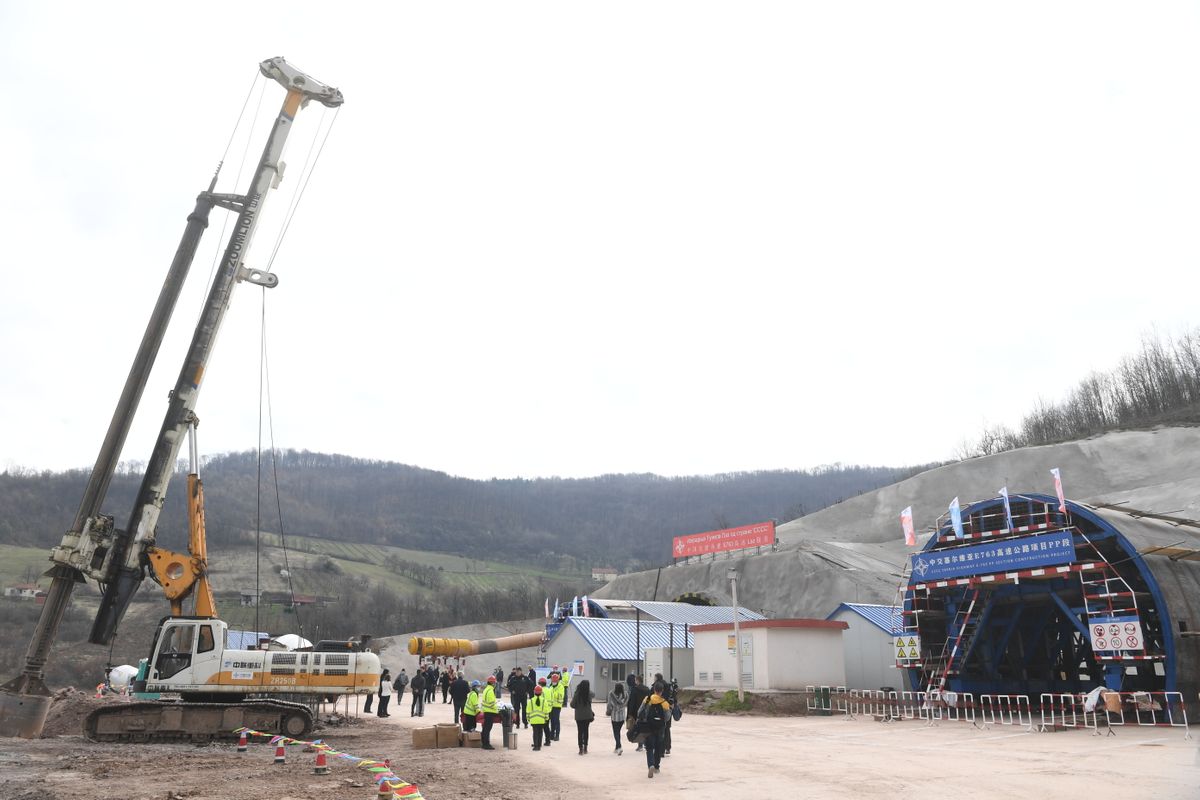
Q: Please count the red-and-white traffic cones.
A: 4